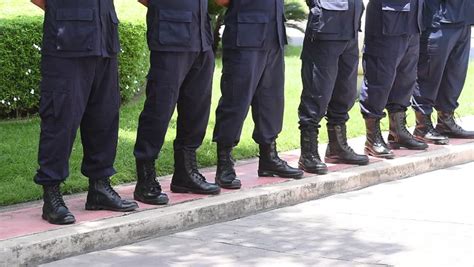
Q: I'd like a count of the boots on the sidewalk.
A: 12